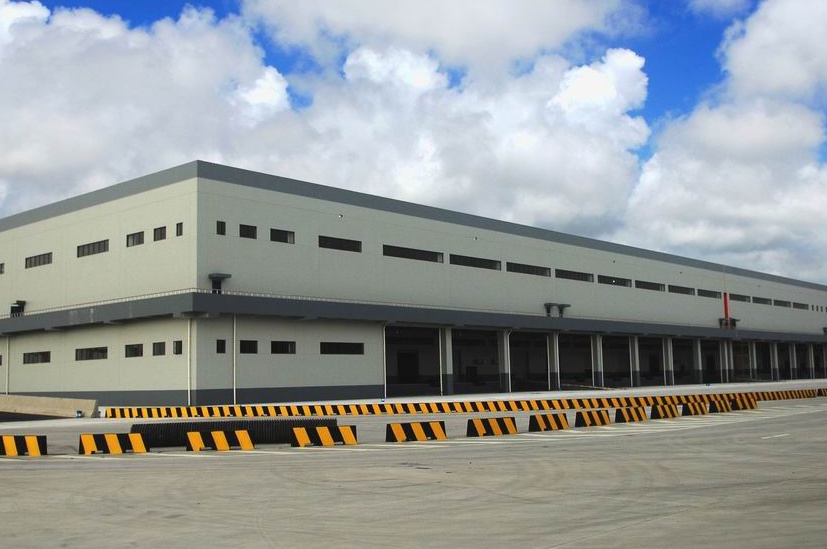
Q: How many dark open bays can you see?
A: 13